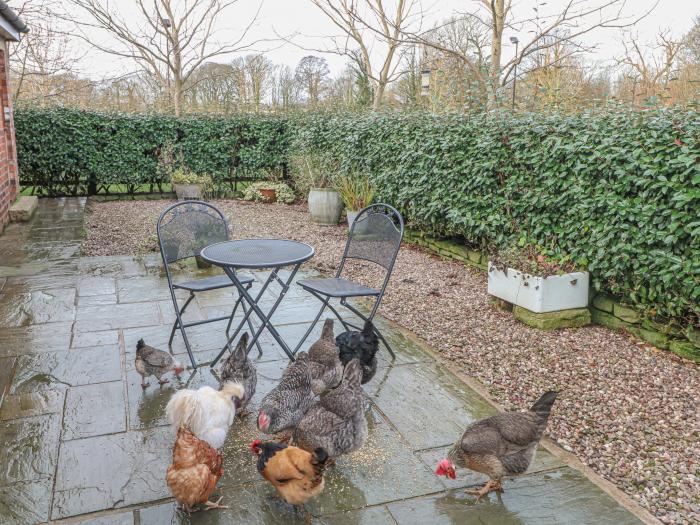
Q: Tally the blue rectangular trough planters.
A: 0